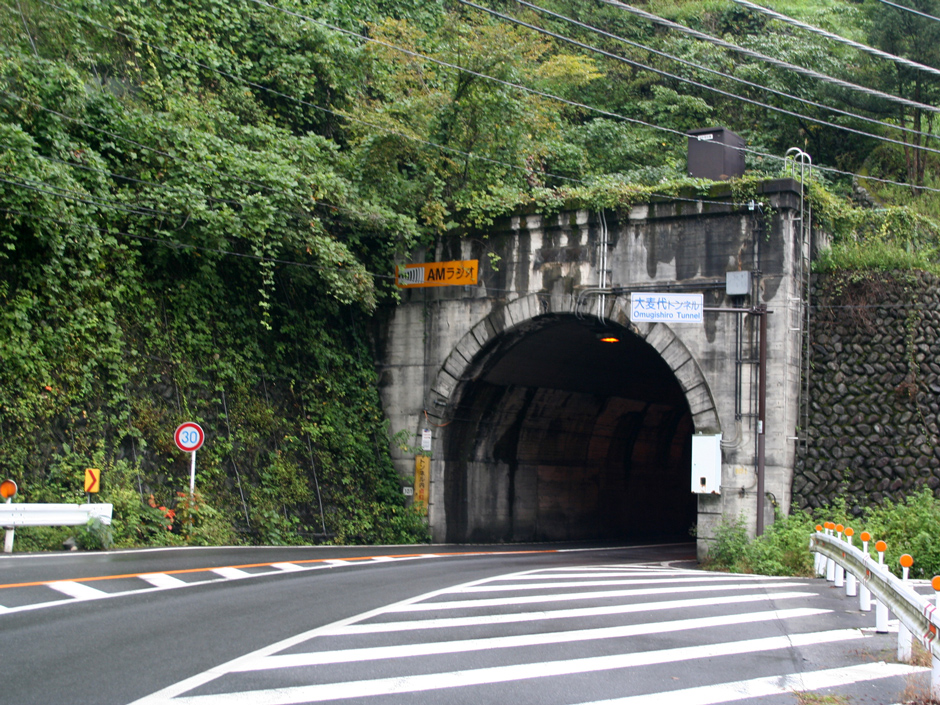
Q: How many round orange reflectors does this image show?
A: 10